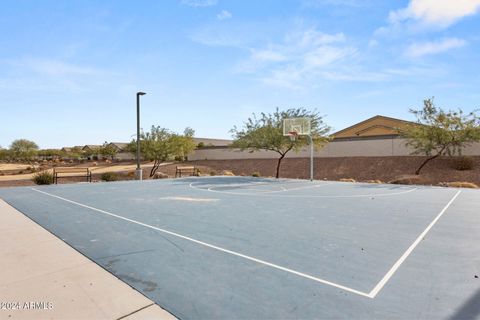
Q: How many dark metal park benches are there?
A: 2